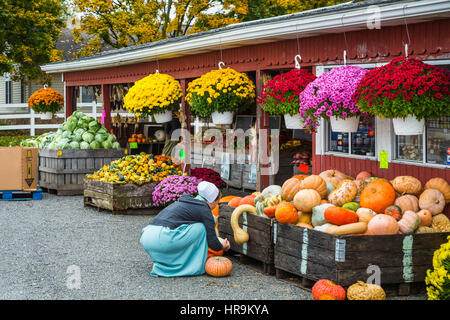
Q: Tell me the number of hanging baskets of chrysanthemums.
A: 6